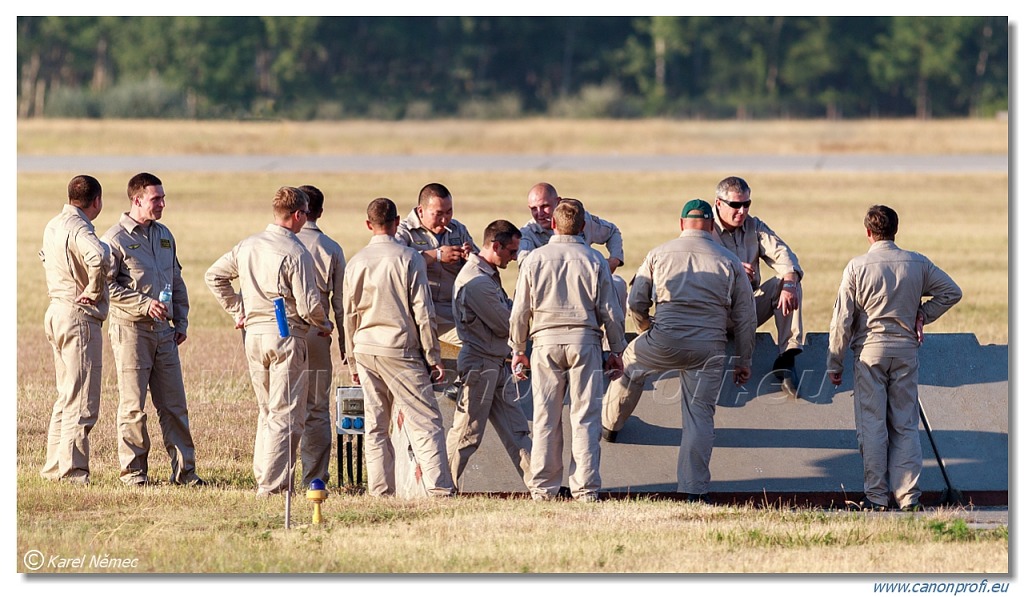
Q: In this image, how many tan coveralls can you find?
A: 12